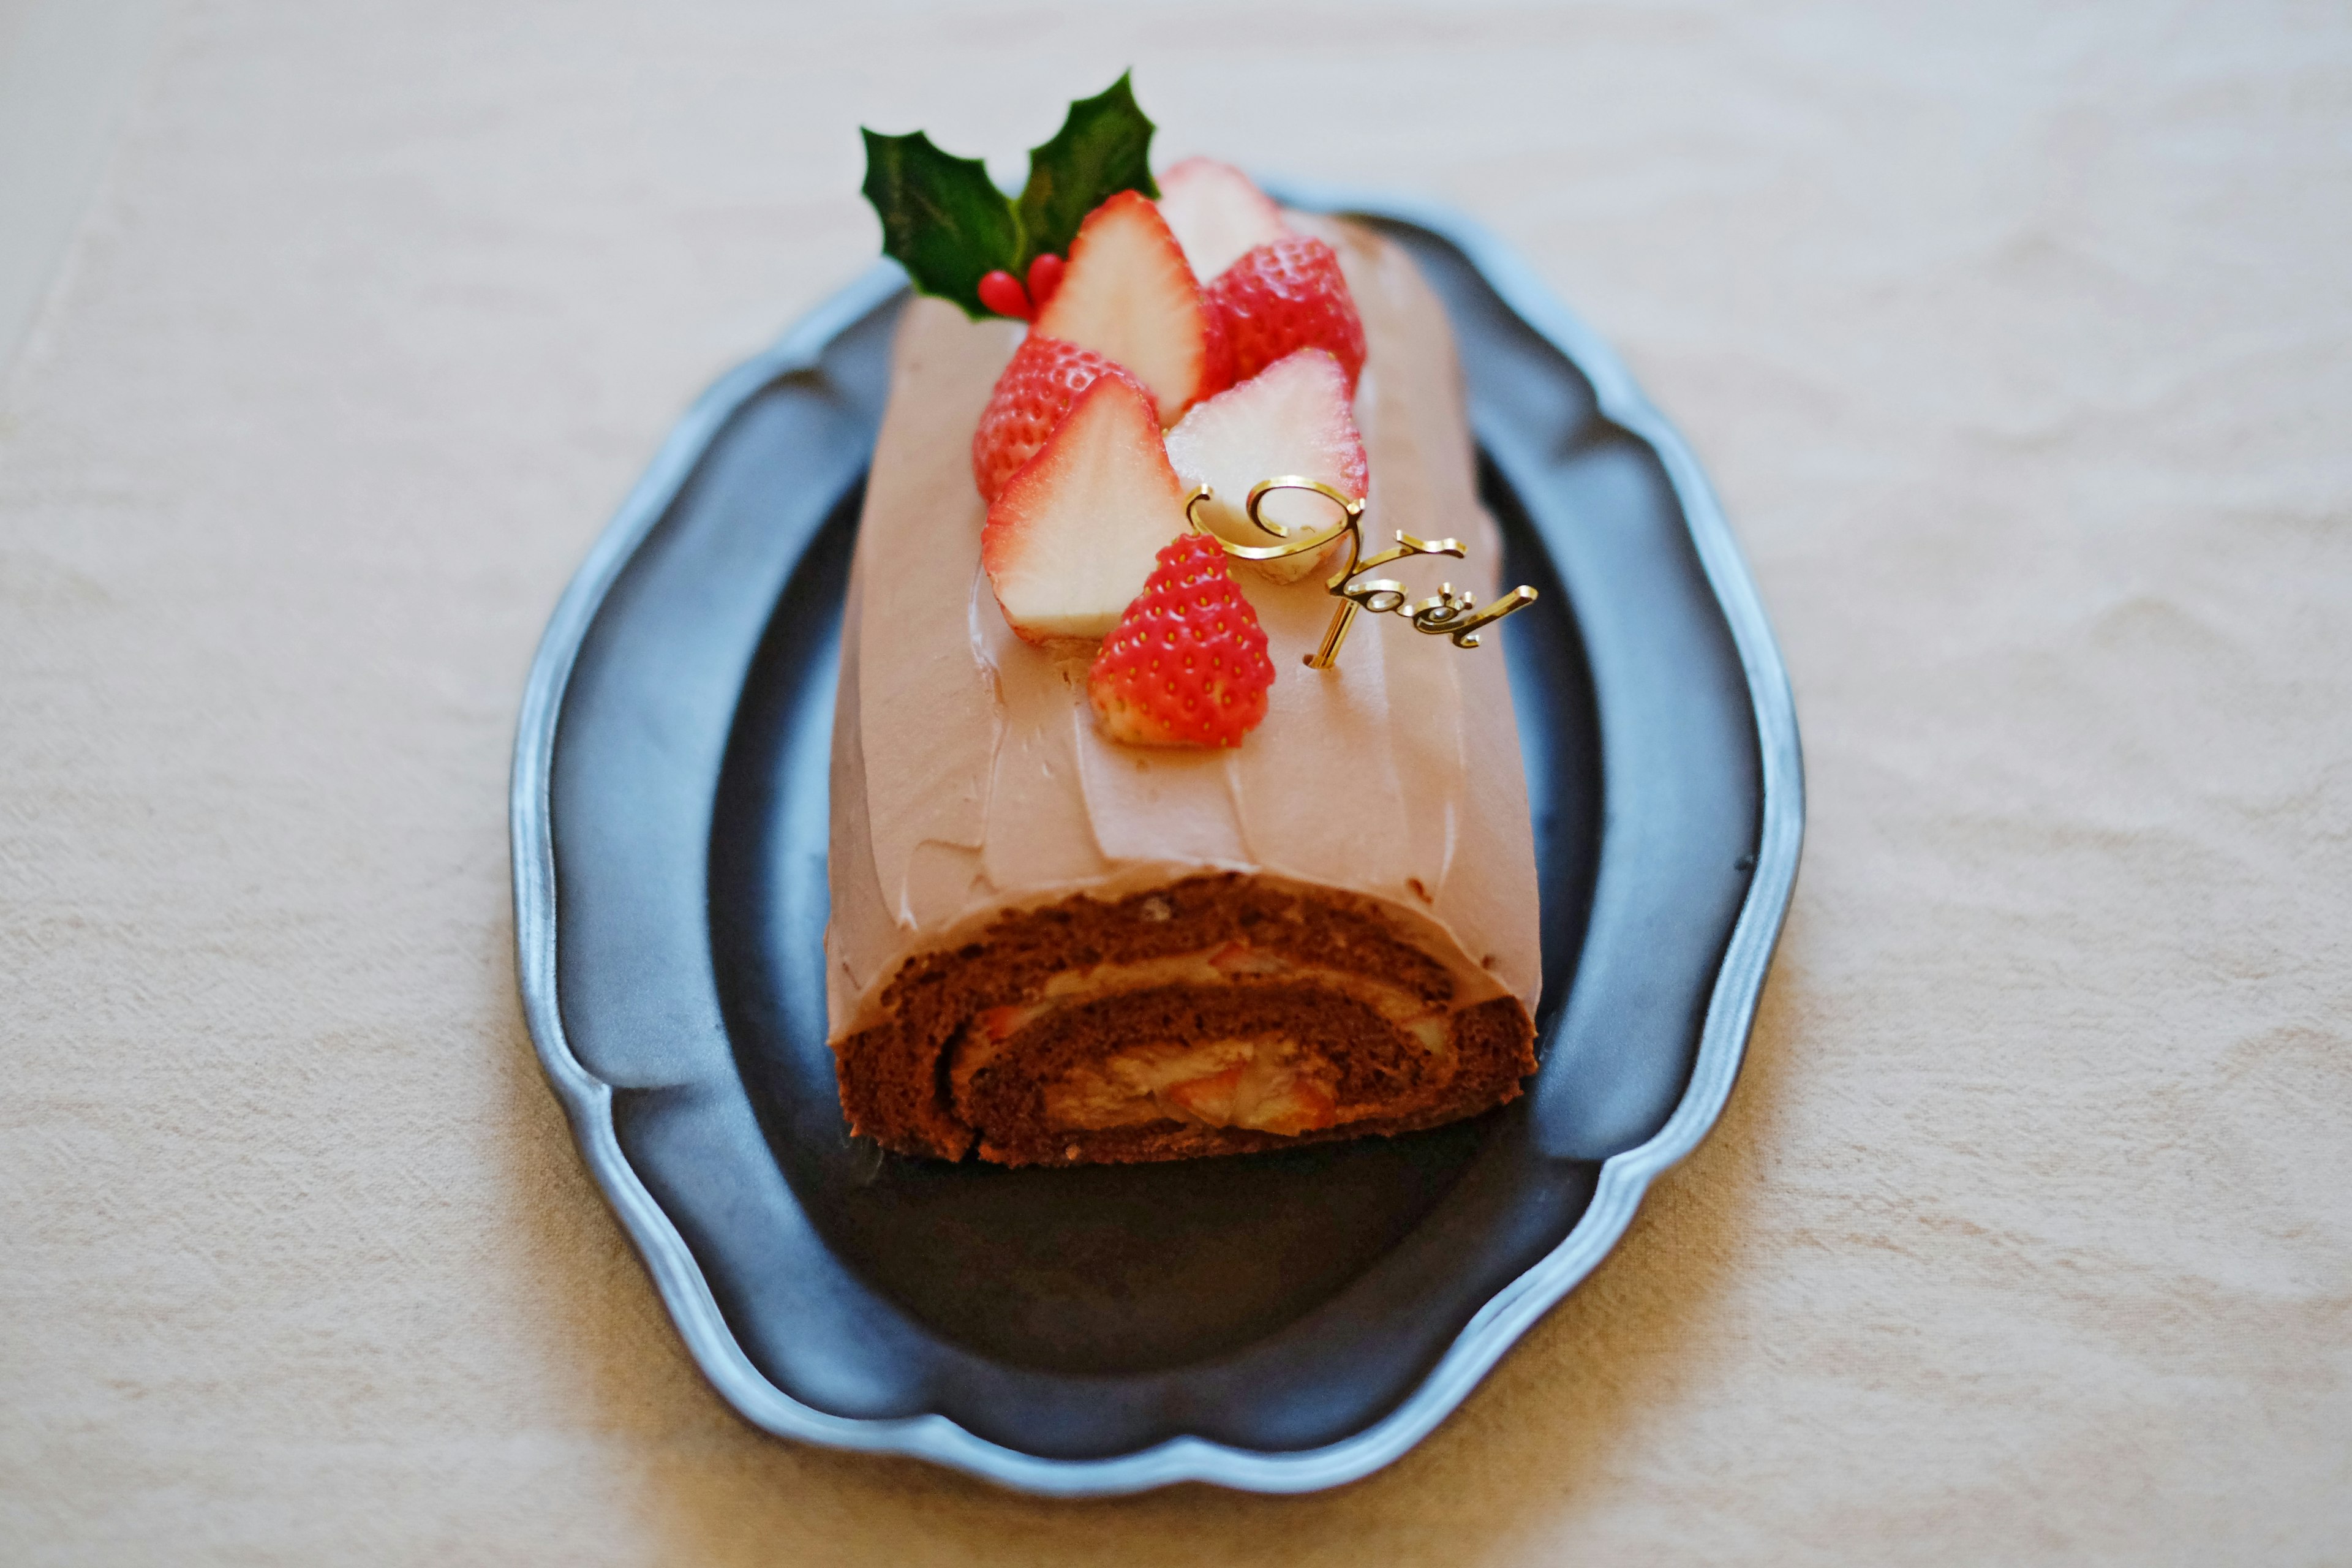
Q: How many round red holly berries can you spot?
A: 2